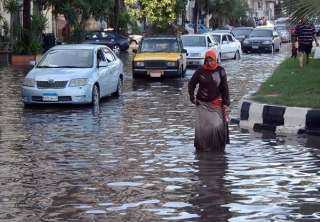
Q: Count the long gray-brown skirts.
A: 1